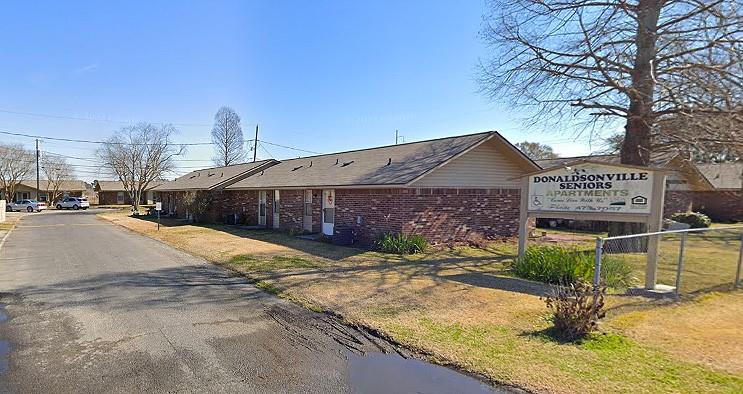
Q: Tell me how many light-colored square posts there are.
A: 2